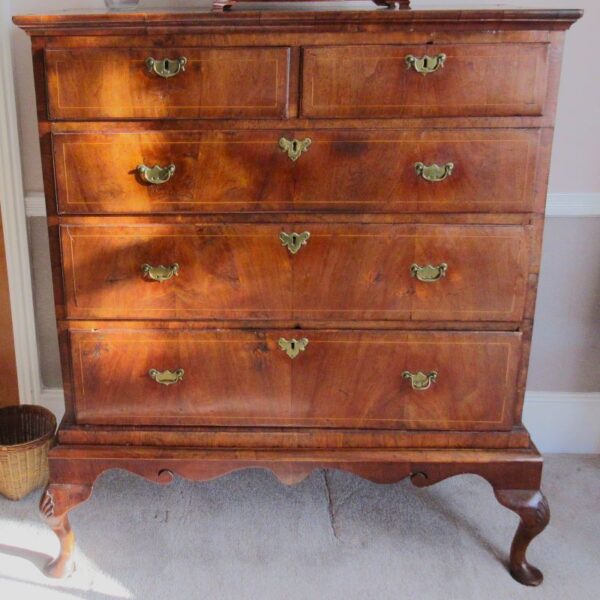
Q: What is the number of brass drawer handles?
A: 8